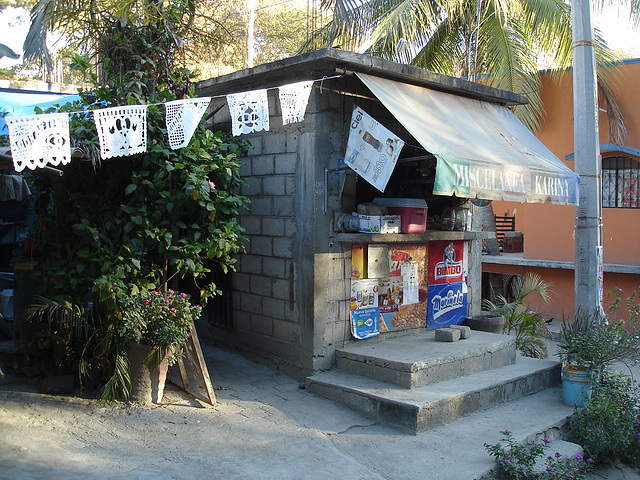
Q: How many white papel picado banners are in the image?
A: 5